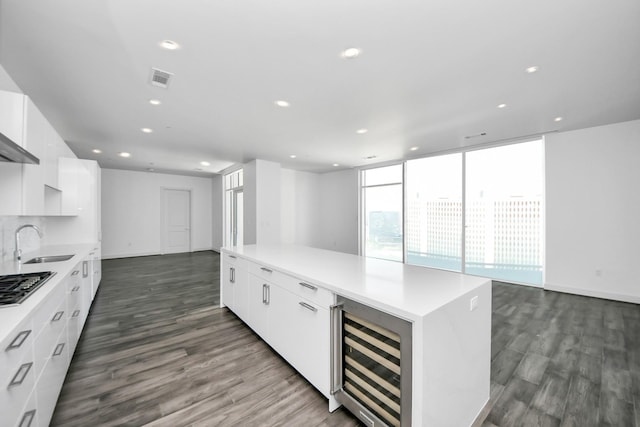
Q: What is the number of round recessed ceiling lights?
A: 15